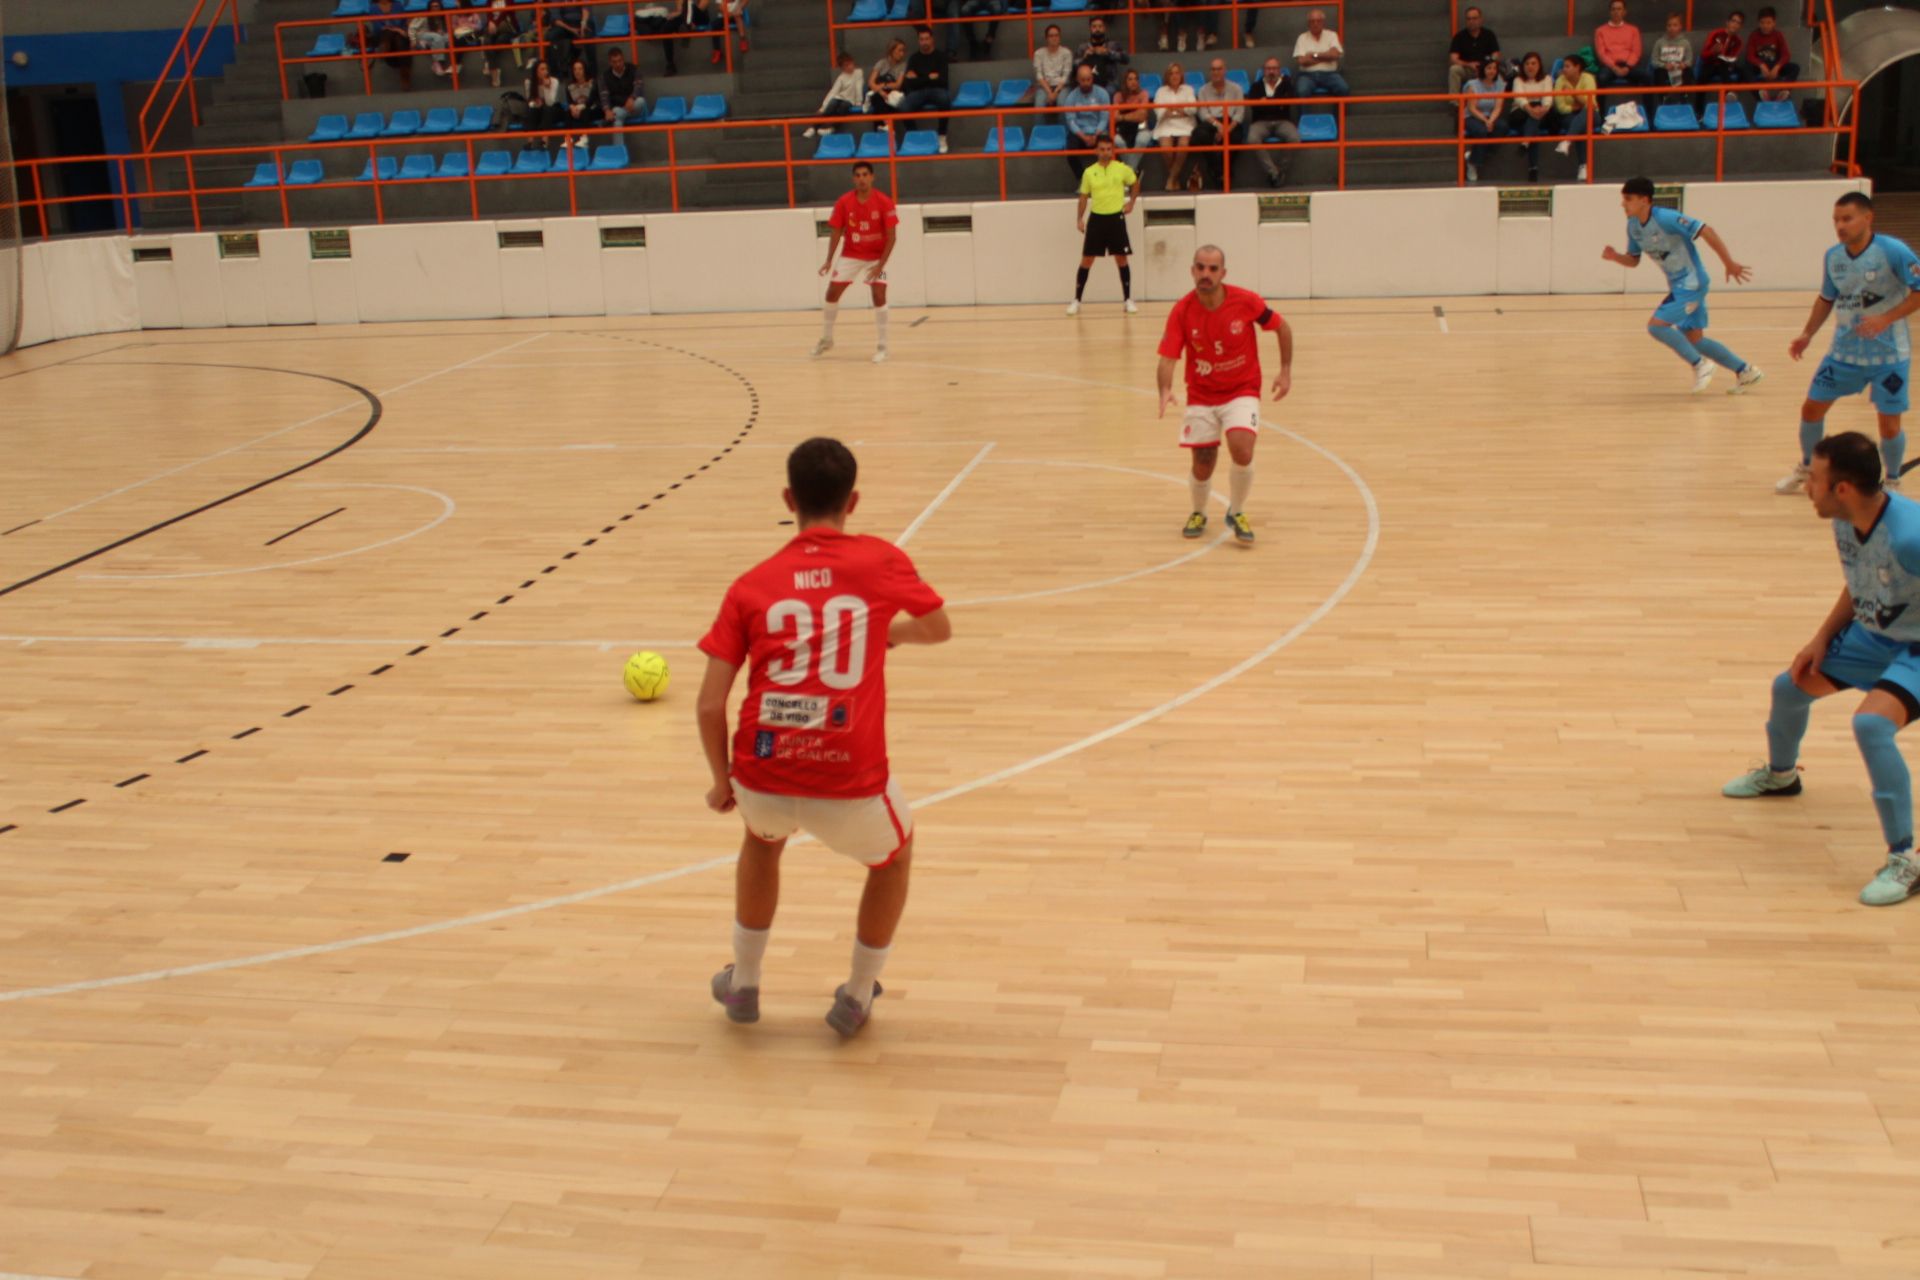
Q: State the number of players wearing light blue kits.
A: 3